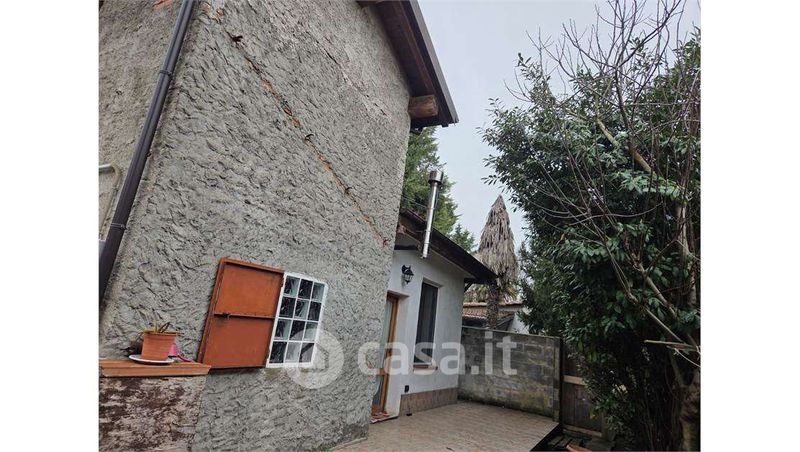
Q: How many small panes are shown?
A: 12